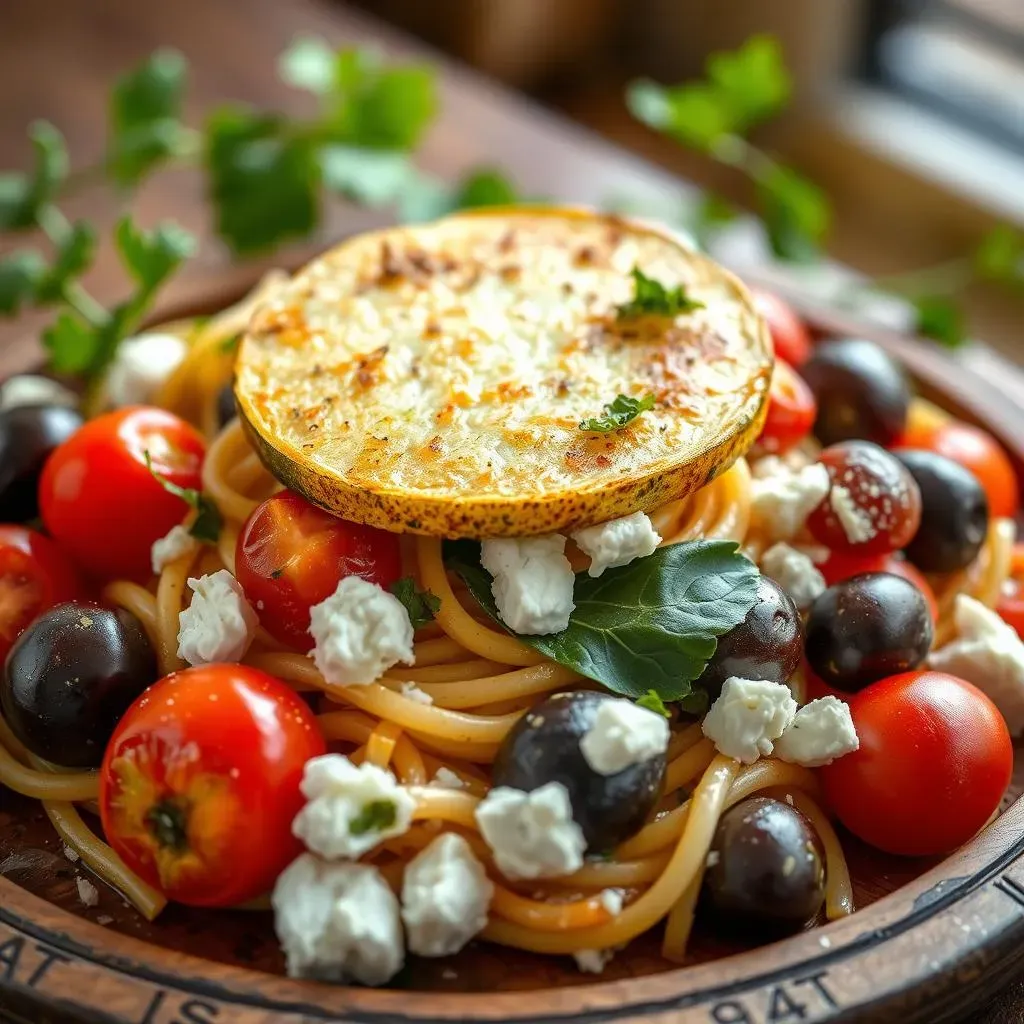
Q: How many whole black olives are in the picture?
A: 8